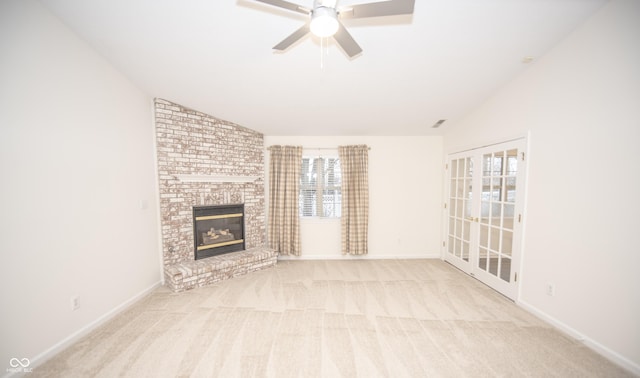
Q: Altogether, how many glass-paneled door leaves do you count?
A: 2